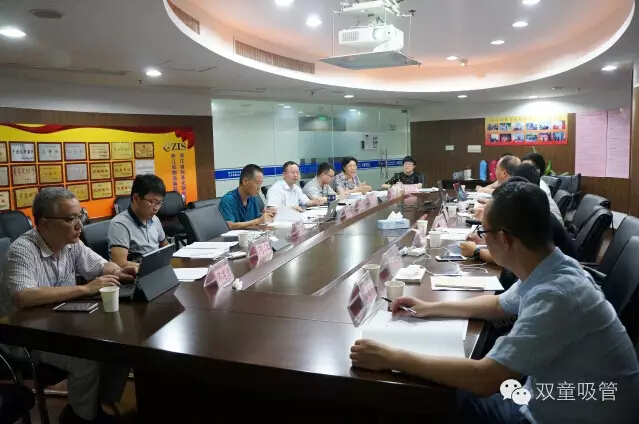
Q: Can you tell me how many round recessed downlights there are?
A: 12